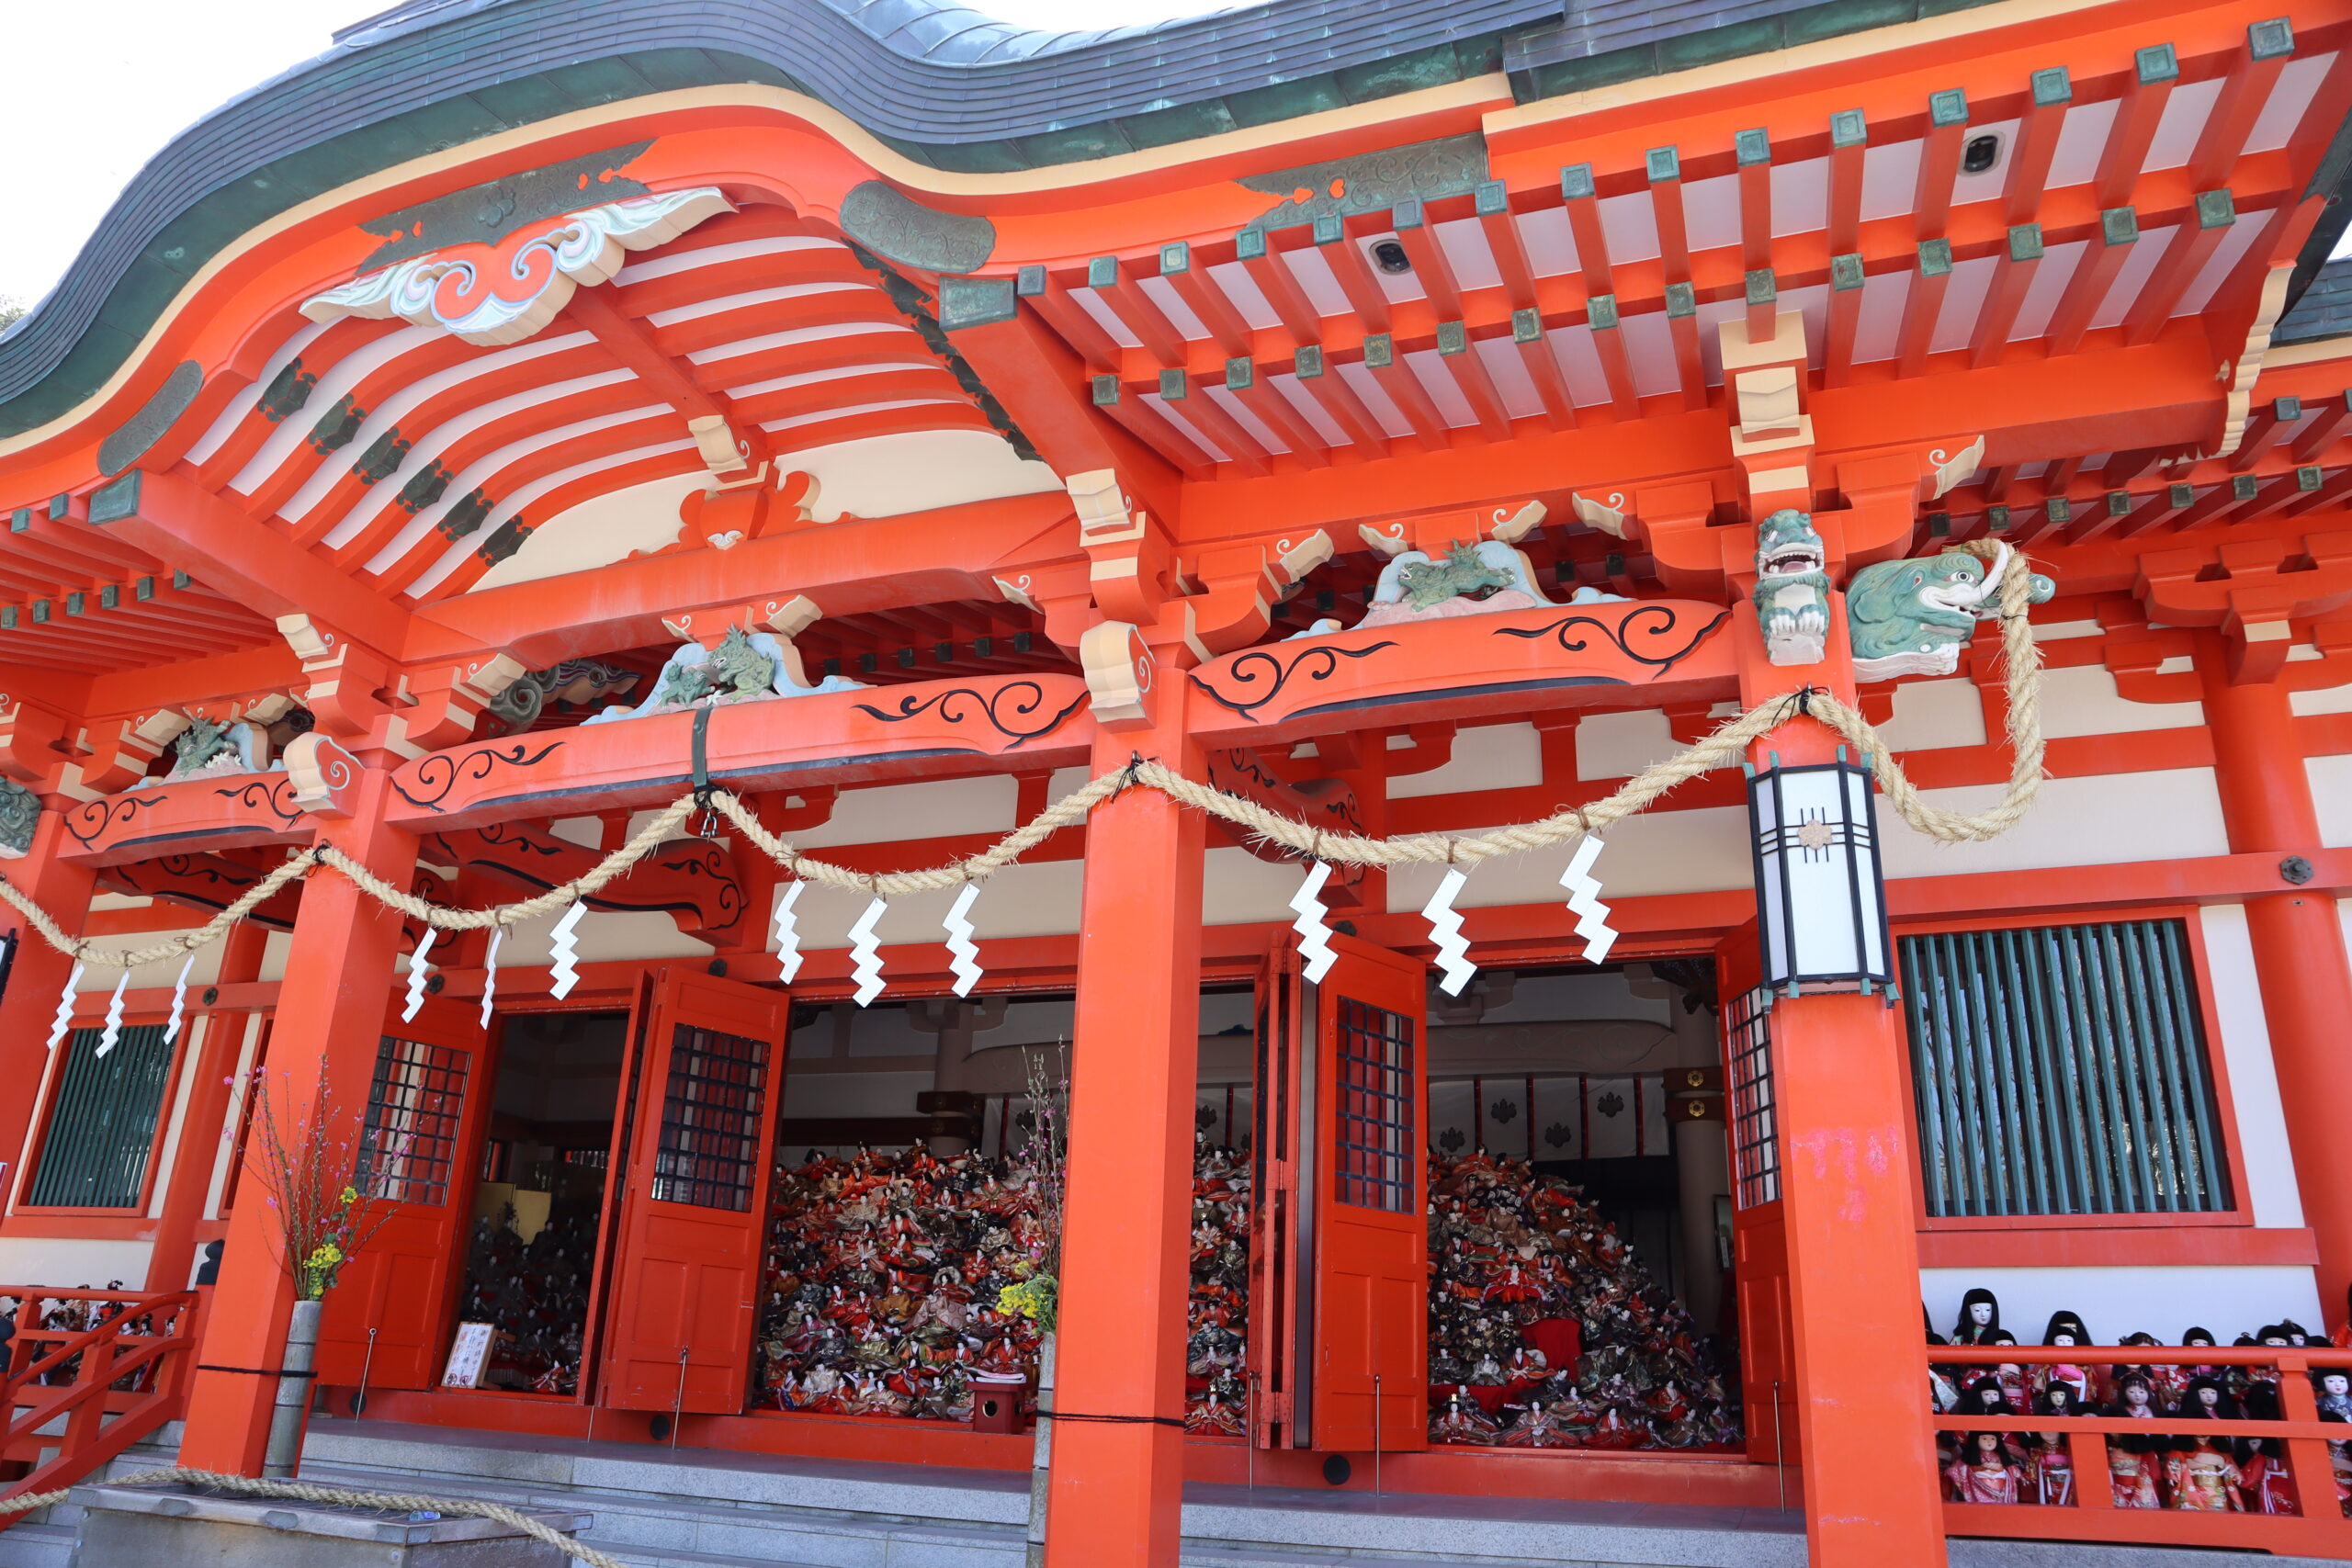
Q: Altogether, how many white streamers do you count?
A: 12